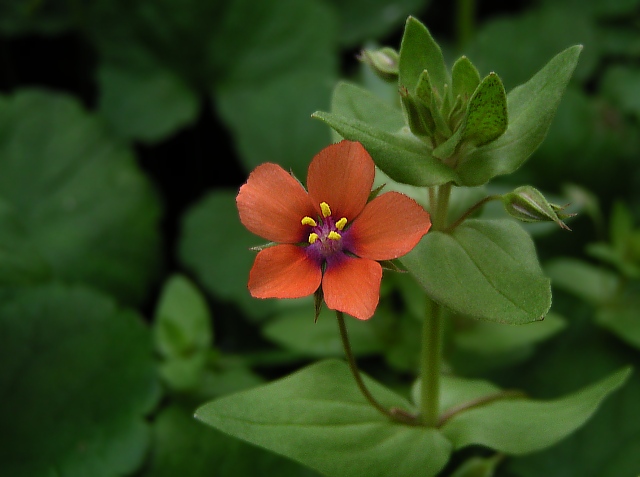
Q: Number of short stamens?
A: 5